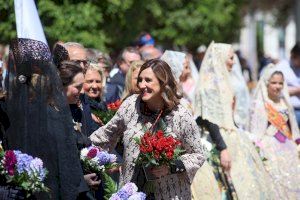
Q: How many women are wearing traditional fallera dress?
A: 3